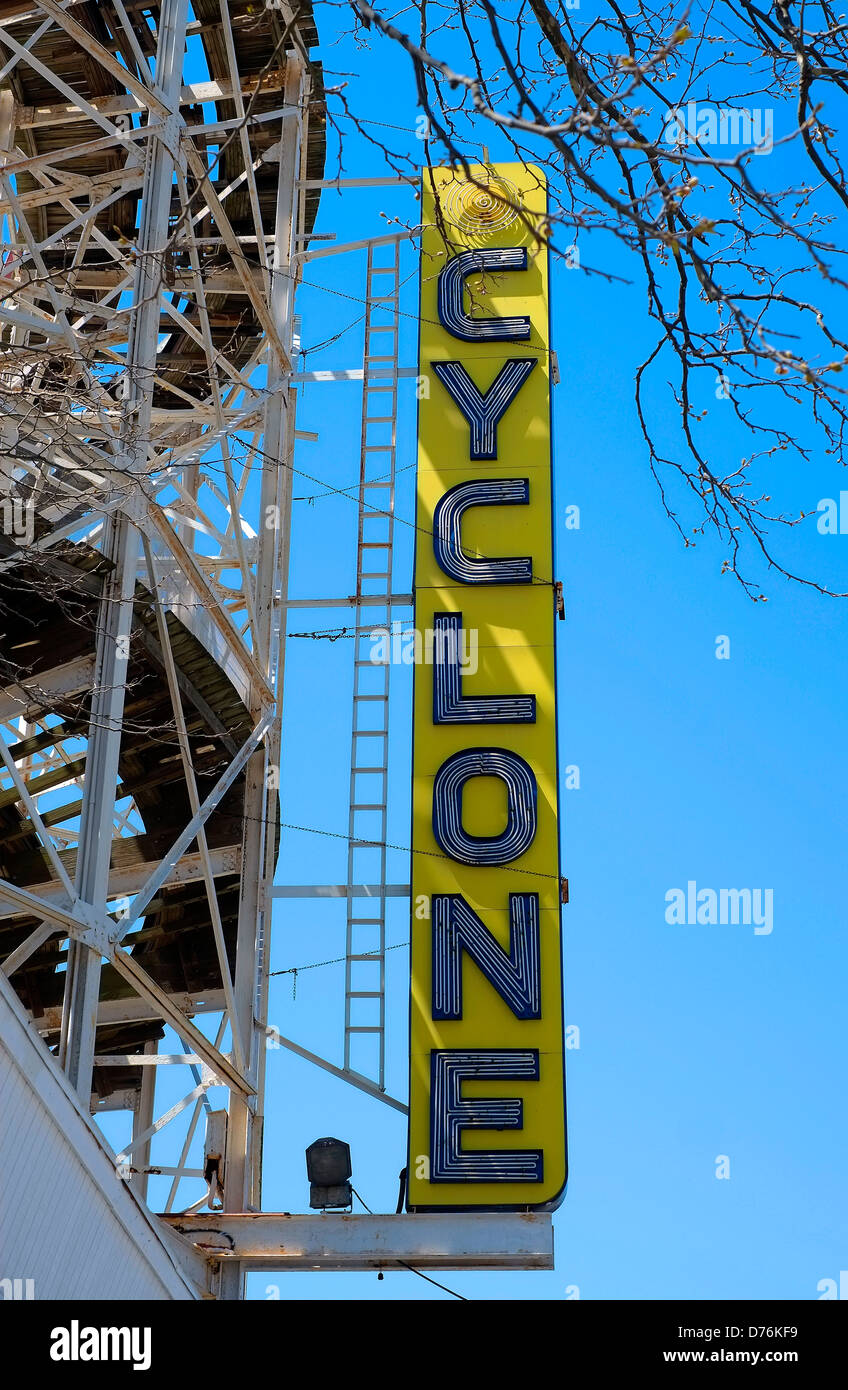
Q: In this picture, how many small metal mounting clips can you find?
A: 3